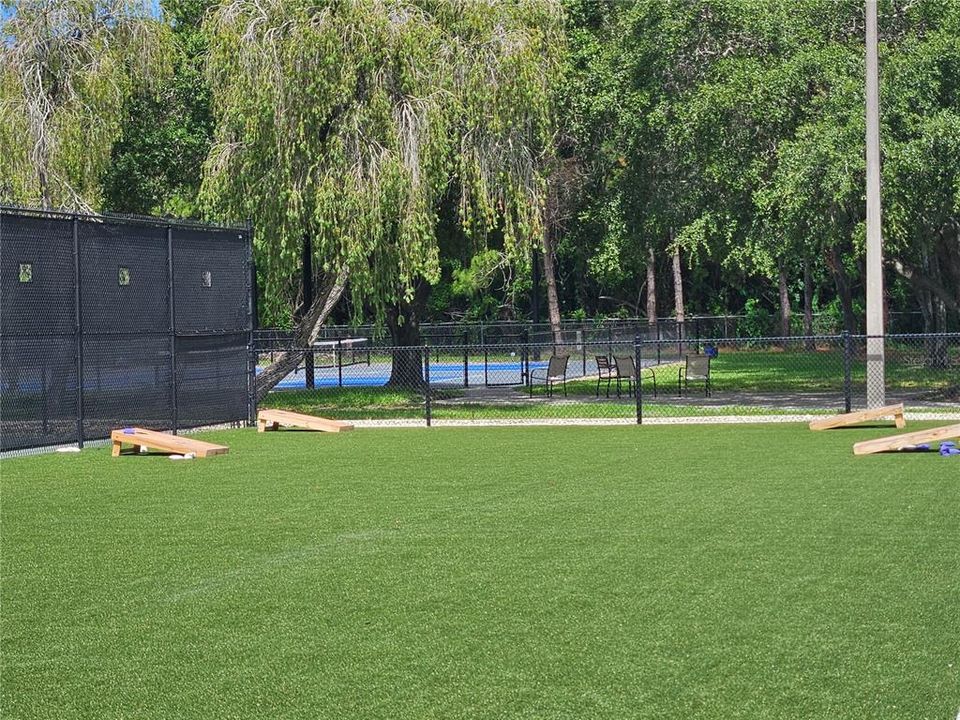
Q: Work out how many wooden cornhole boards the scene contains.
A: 4